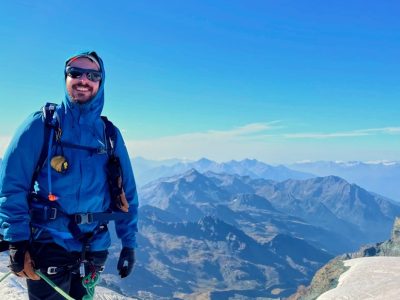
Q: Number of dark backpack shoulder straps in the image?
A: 2